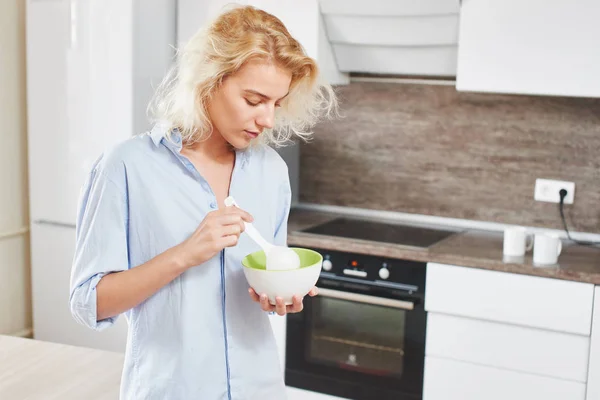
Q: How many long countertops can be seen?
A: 1